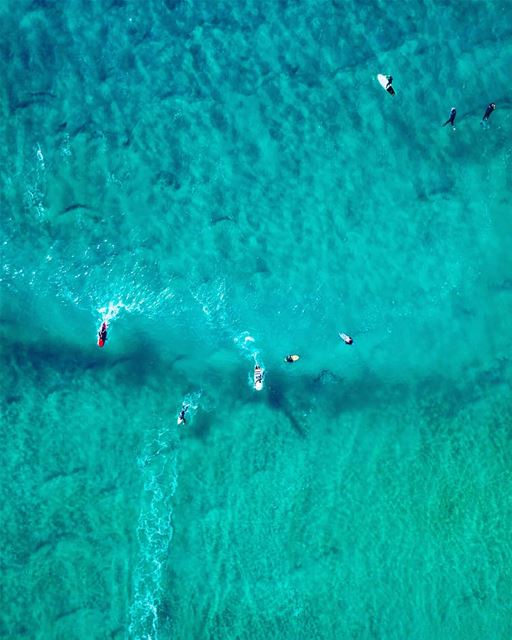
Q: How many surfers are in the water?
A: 8